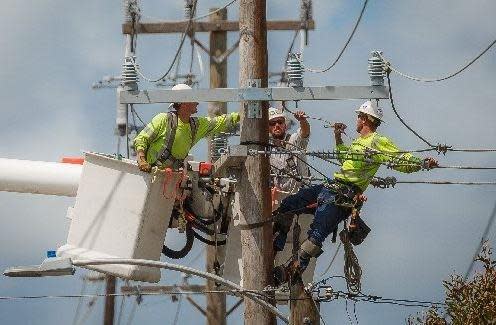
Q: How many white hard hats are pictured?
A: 3